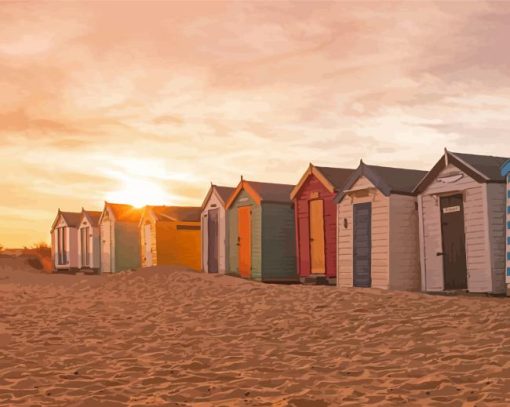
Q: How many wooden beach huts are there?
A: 10